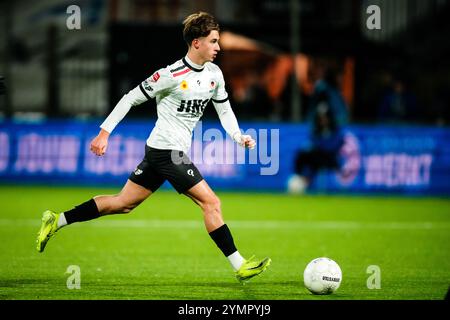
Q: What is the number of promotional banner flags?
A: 0